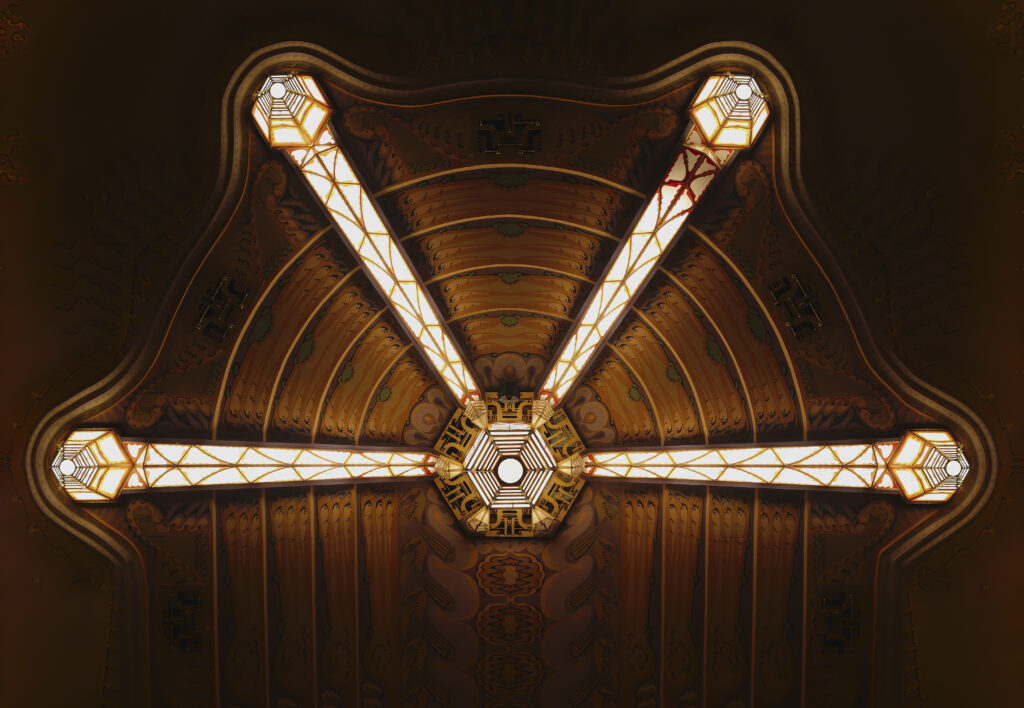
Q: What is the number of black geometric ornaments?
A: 5